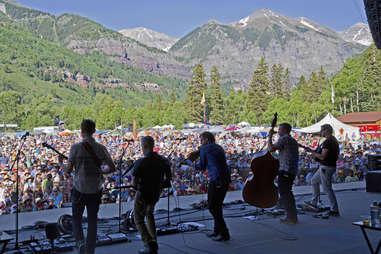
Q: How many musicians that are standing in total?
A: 5